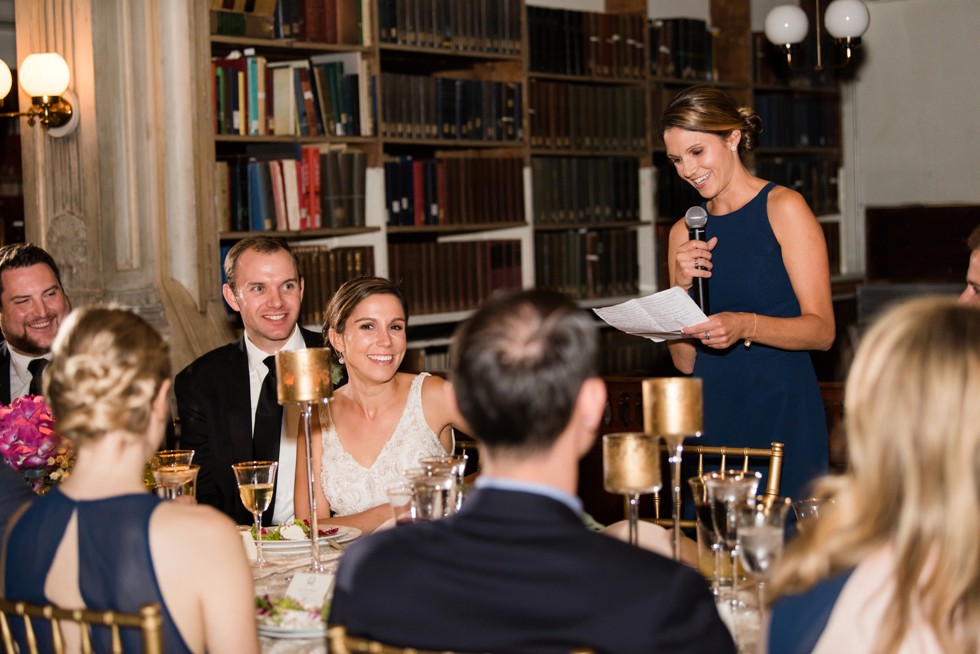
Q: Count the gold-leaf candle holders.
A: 3